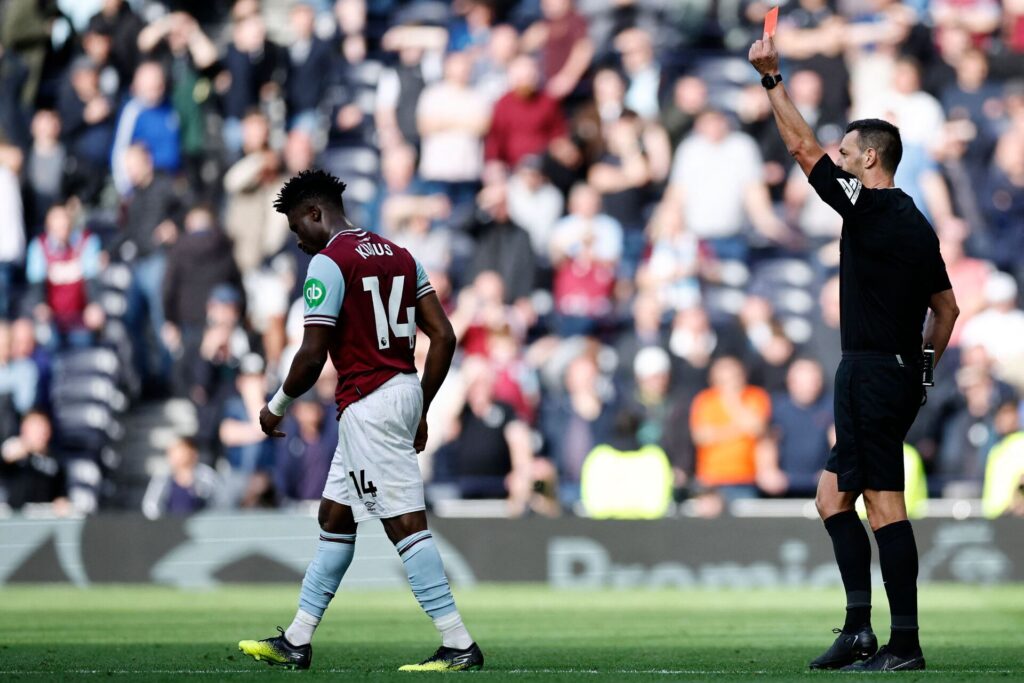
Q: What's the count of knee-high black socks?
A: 2